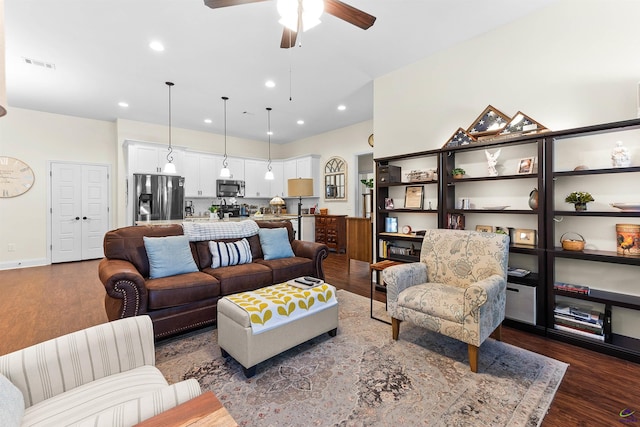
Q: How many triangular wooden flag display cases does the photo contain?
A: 3